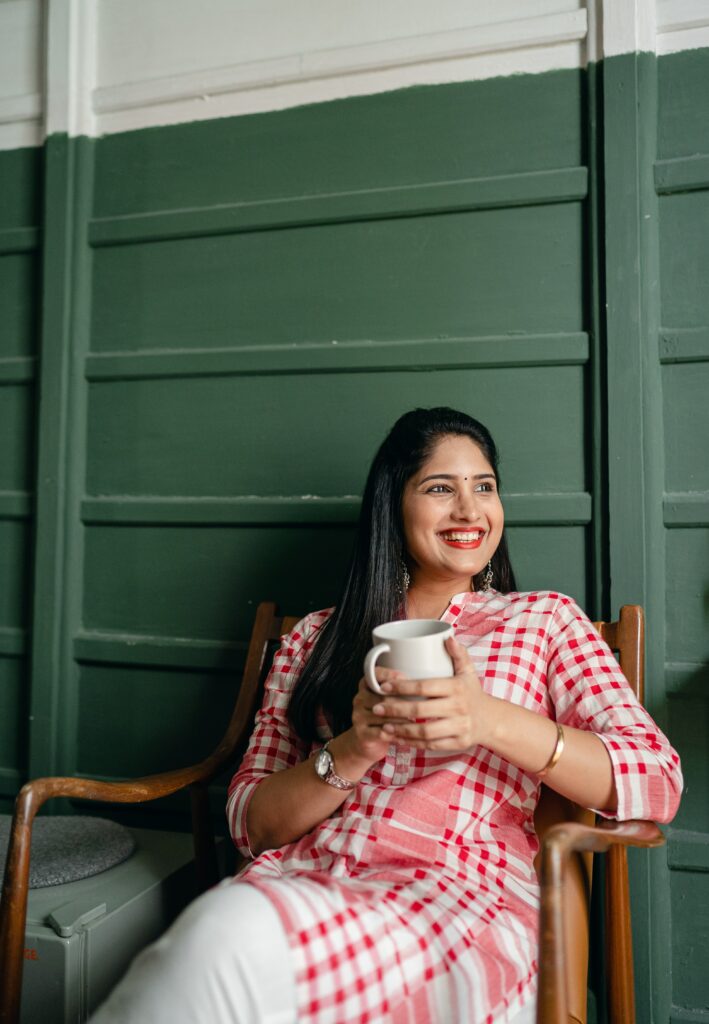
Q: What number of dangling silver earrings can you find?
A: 2